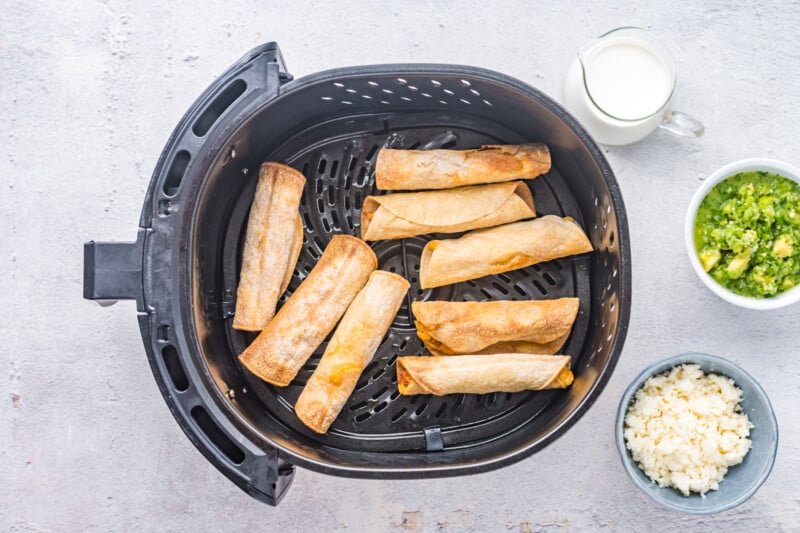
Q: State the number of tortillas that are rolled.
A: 8